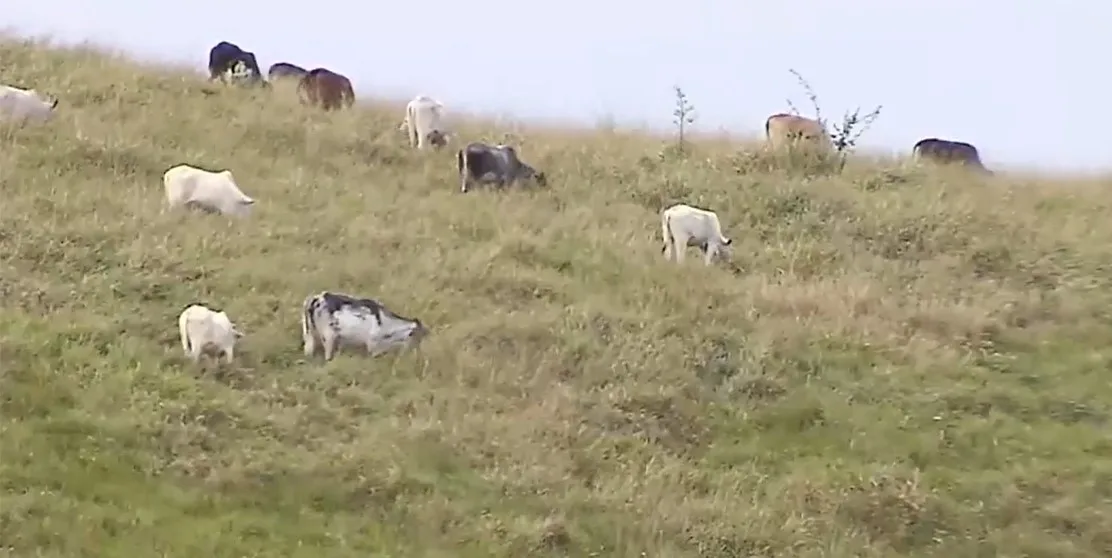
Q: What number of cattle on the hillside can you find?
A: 12